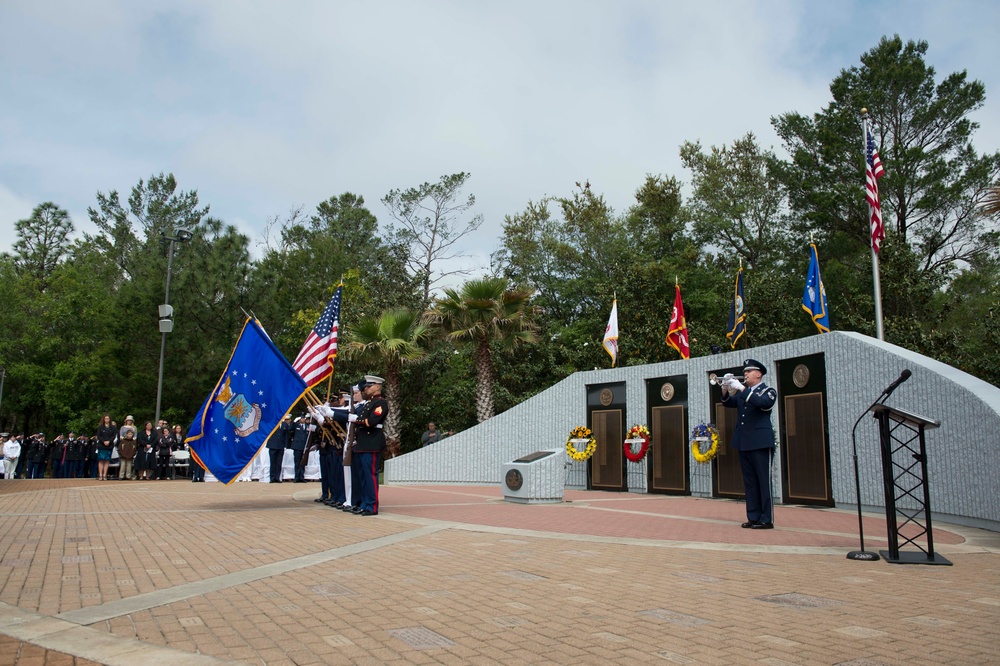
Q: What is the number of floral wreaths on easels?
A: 3